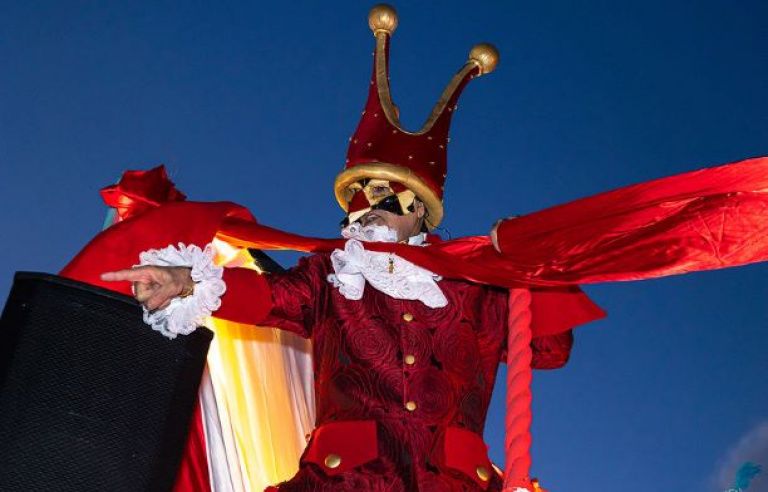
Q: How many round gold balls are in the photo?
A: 2